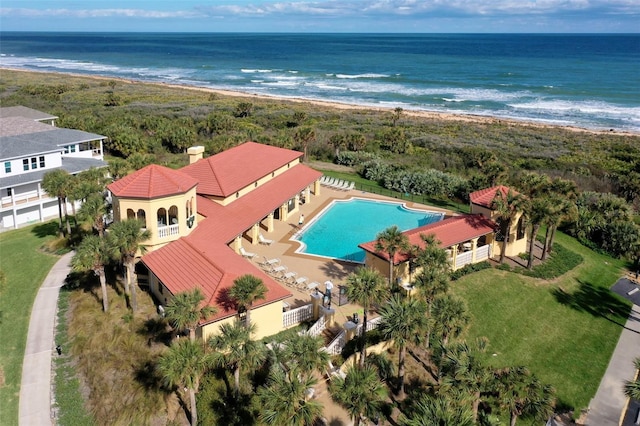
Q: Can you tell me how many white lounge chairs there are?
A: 14